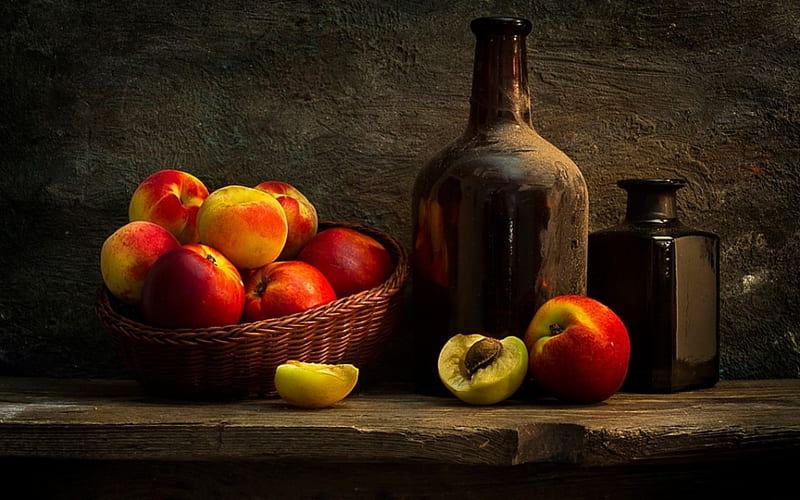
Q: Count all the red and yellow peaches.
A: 8